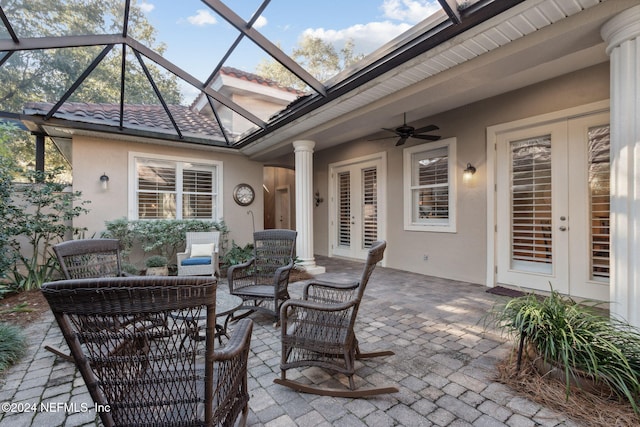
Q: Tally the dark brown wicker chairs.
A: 4